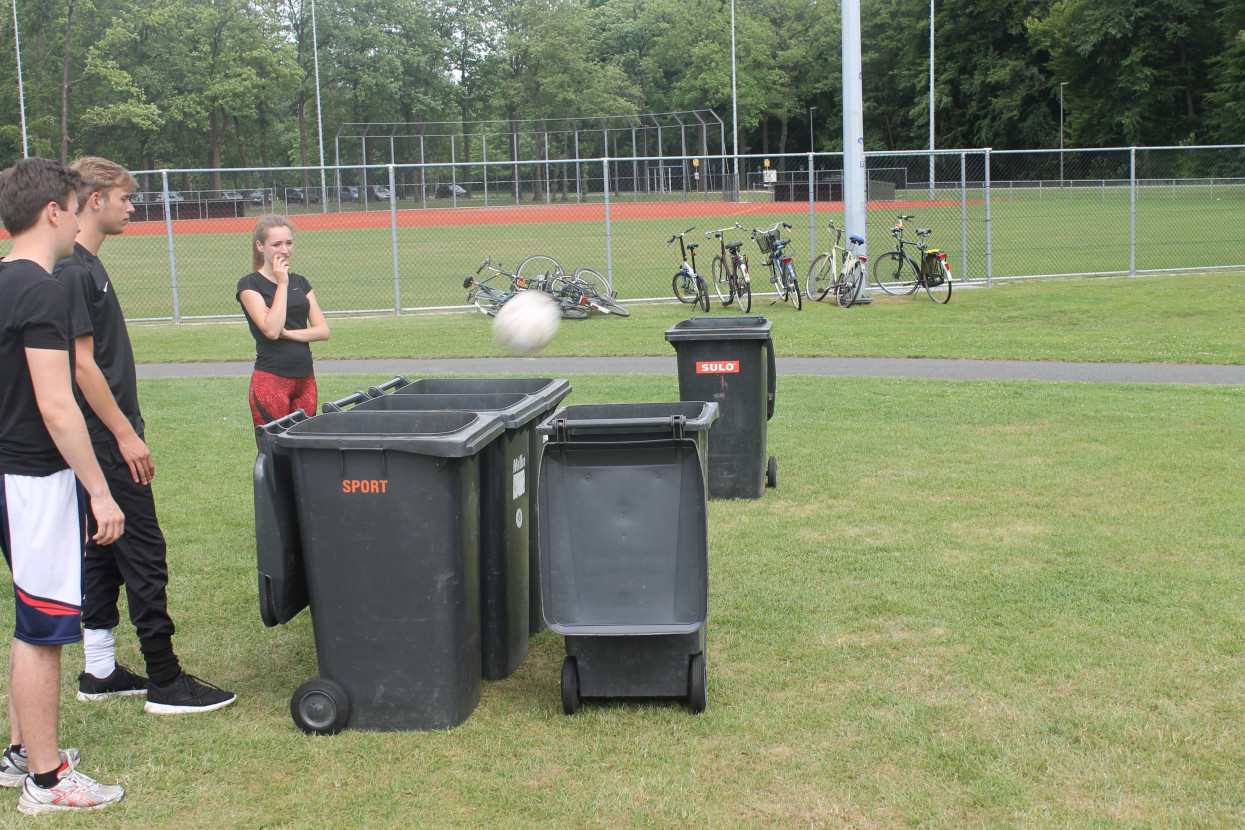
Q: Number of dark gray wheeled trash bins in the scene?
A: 5